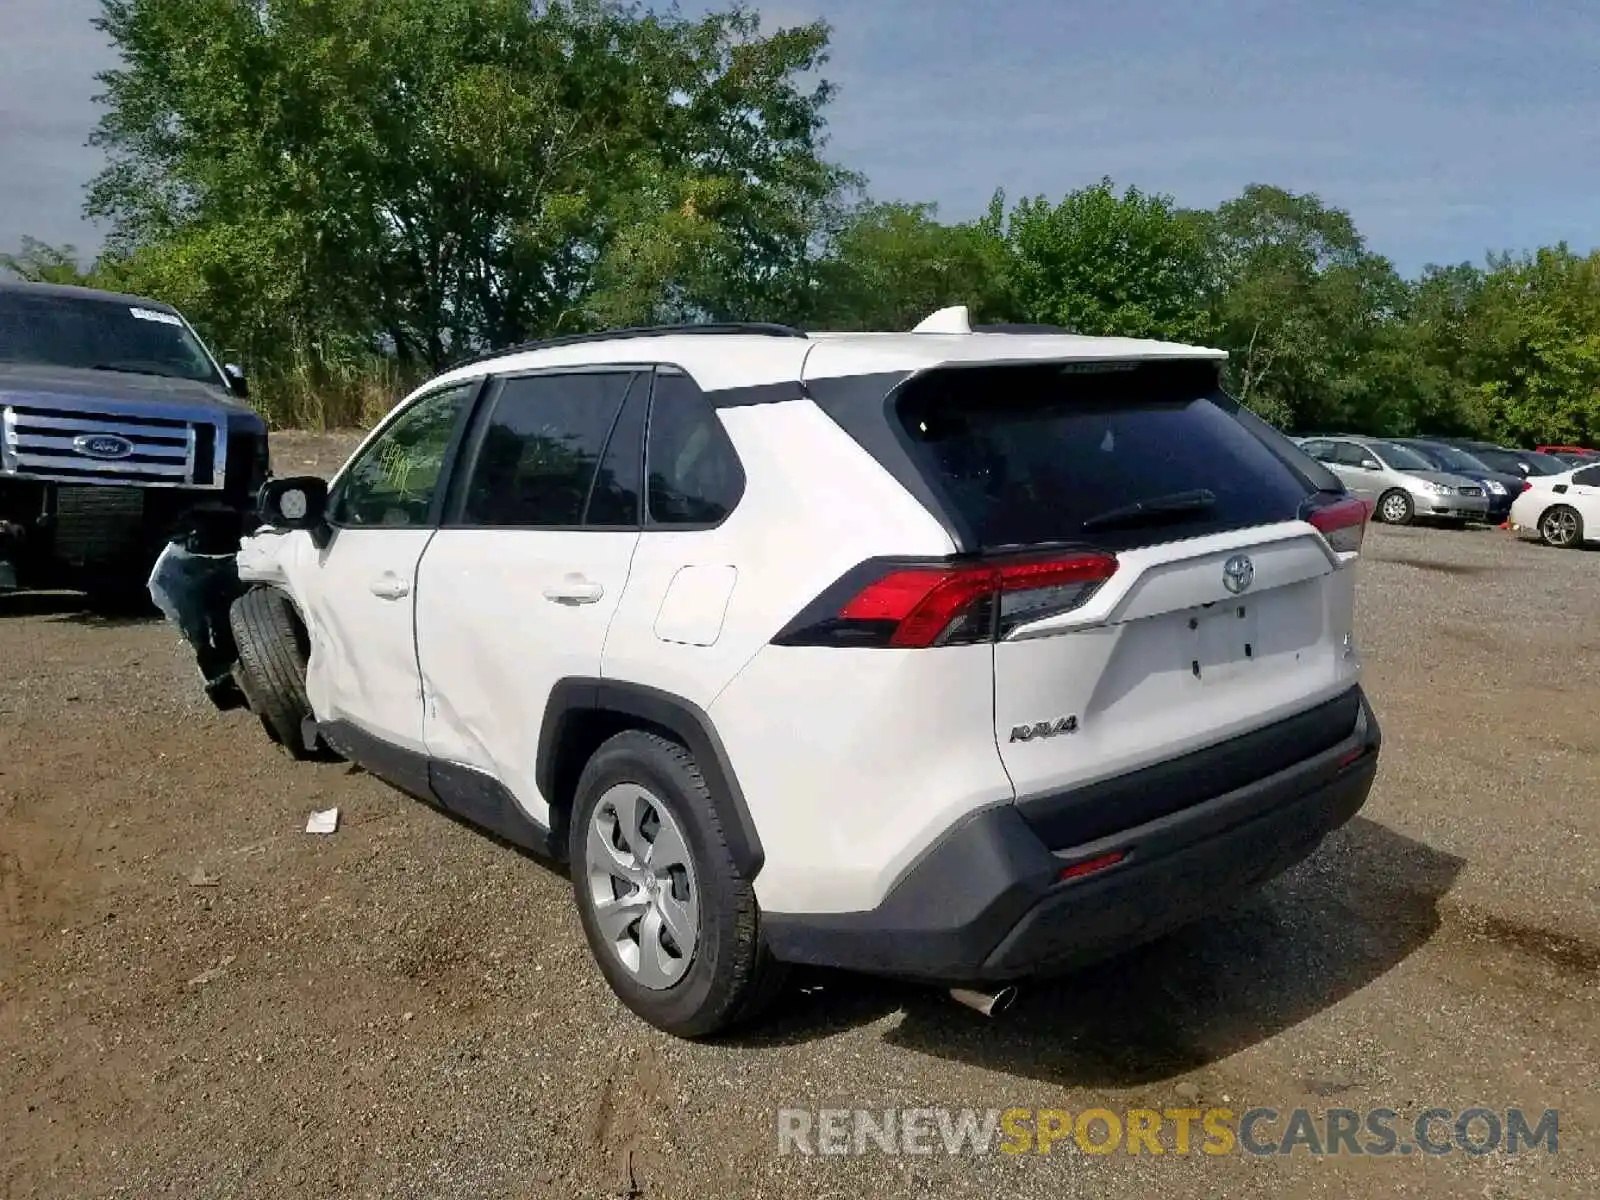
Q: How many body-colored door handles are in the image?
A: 2